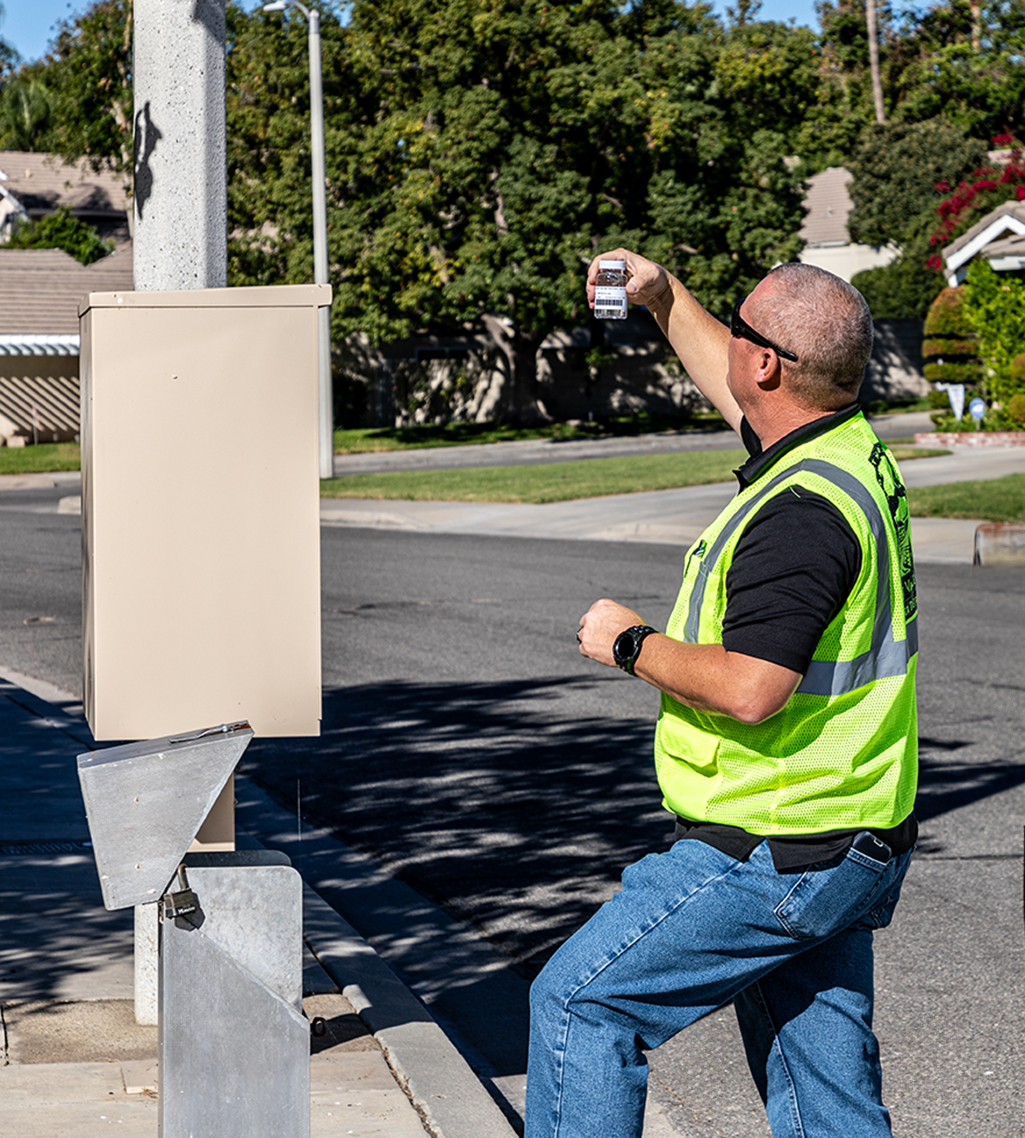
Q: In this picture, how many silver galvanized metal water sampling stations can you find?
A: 1